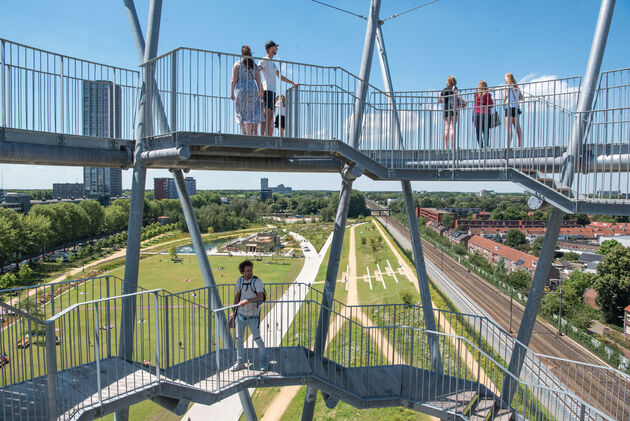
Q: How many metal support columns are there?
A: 5